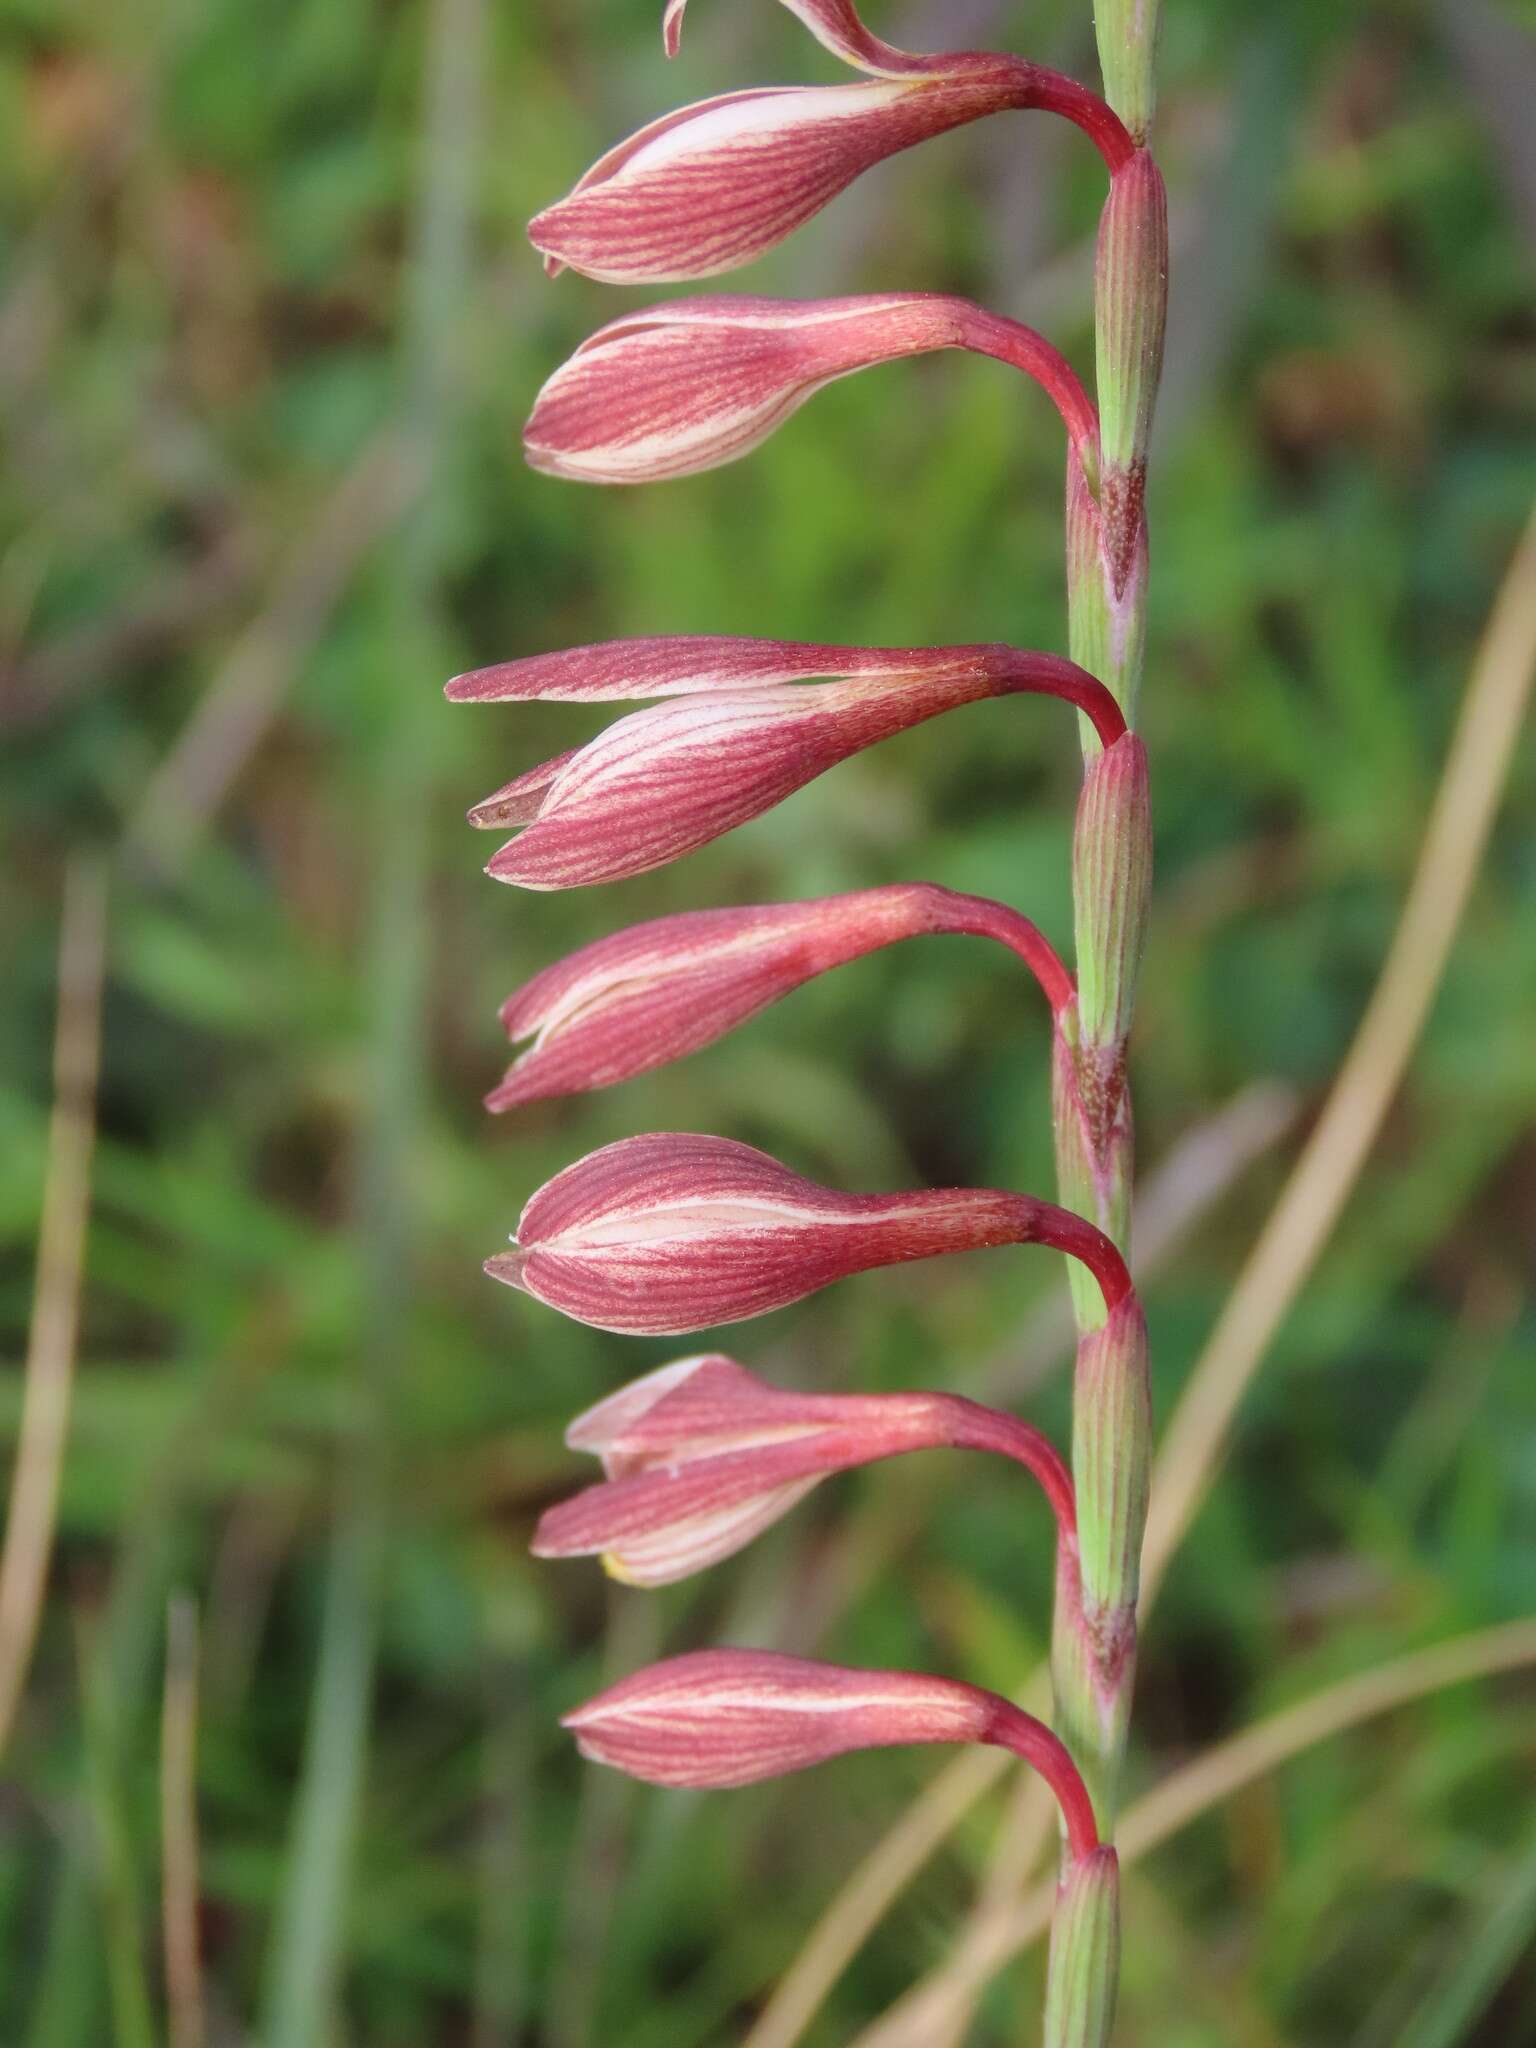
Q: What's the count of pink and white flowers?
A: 7